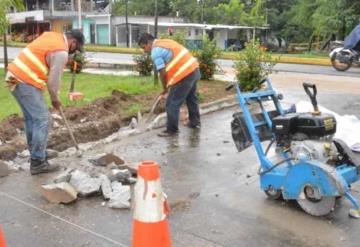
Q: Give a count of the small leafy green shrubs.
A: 4